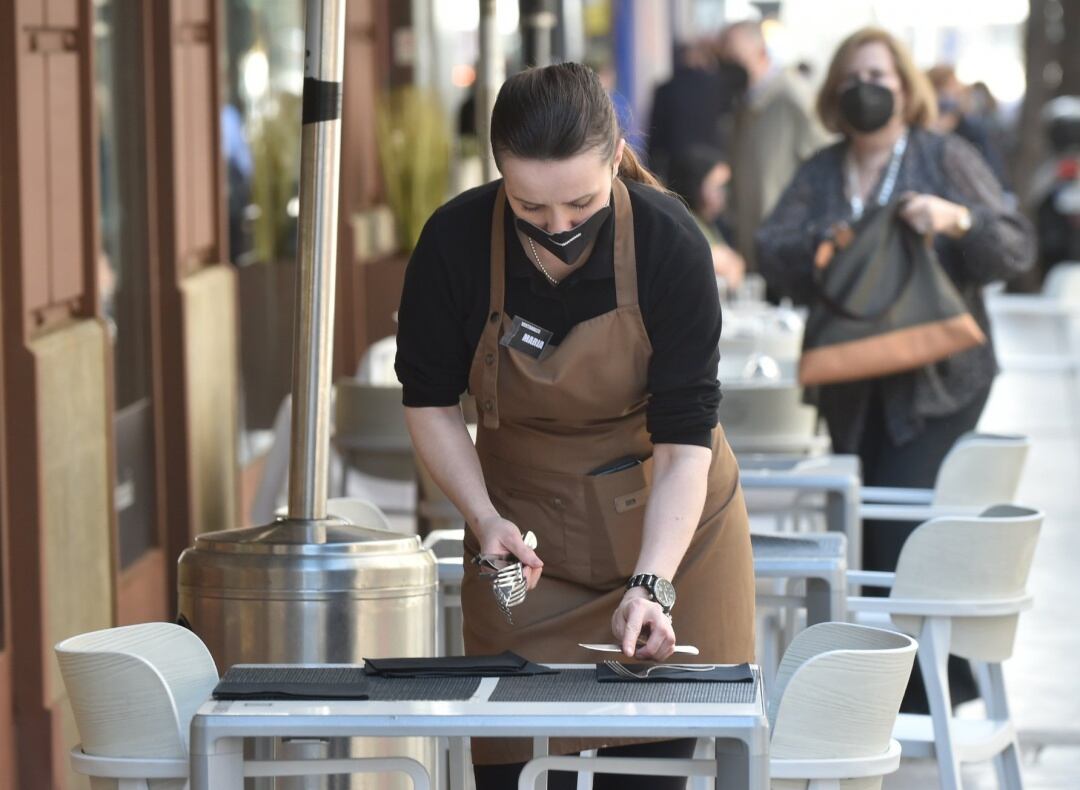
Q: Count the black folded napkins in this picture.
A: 3